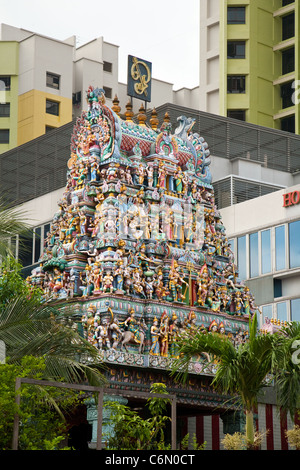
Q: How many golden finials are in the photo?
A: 5